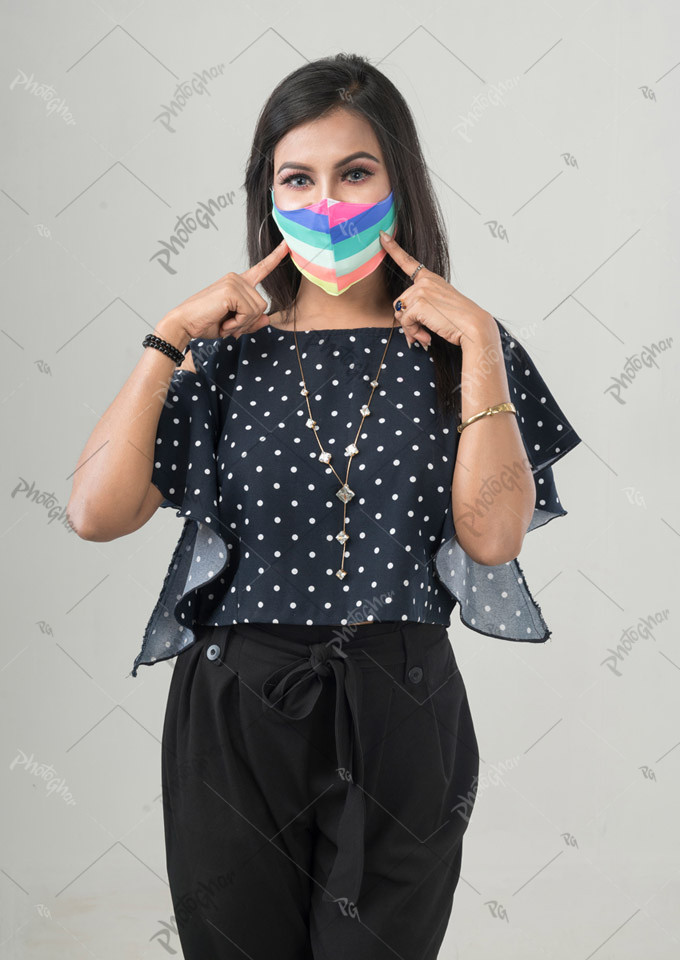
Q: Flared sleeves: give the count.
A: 2